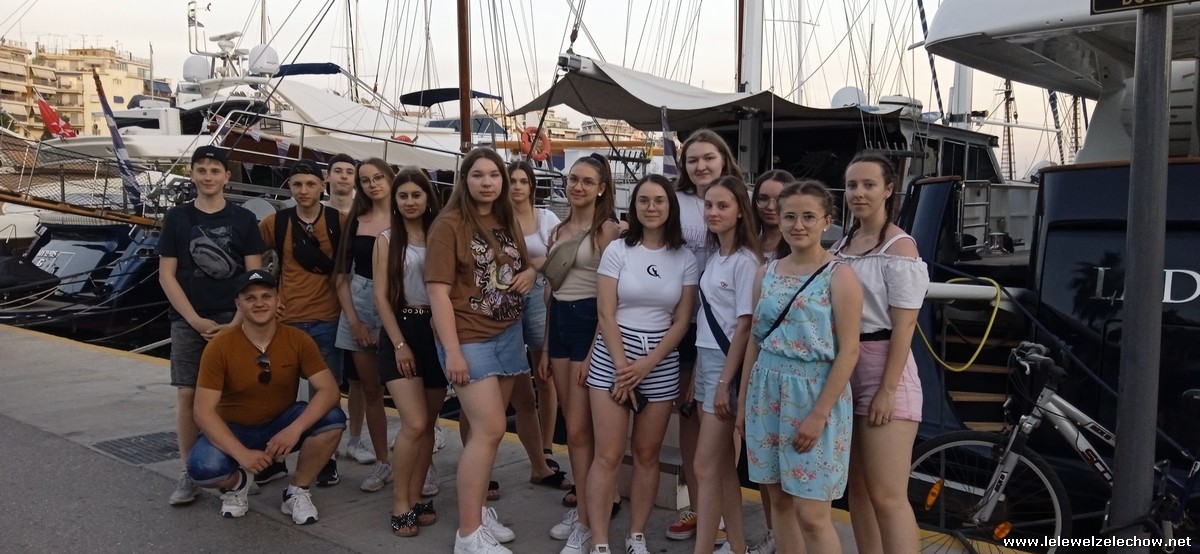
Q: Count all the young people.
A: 15